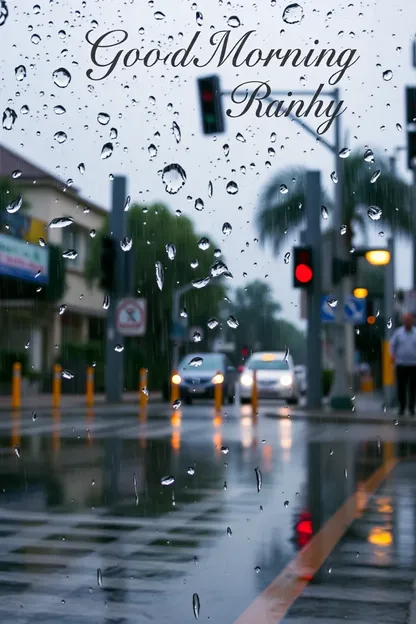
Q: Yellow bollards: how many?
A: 7